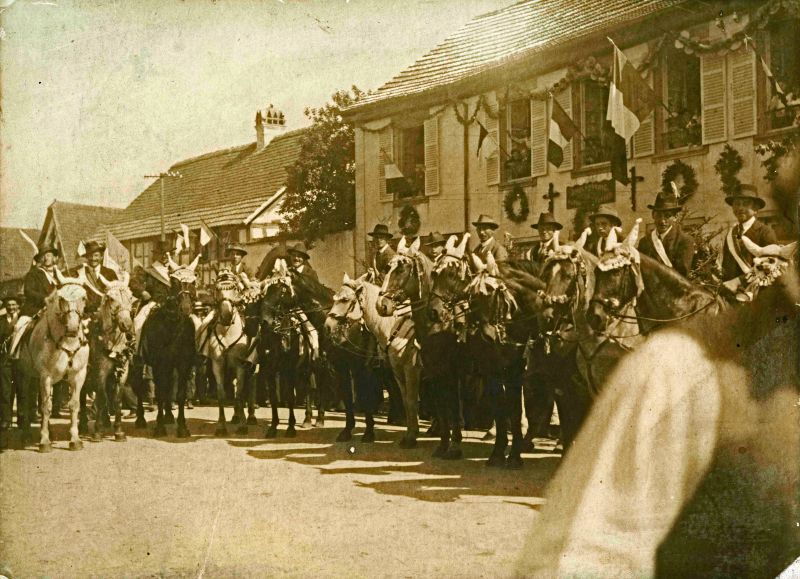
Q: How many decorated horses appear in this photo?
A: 12